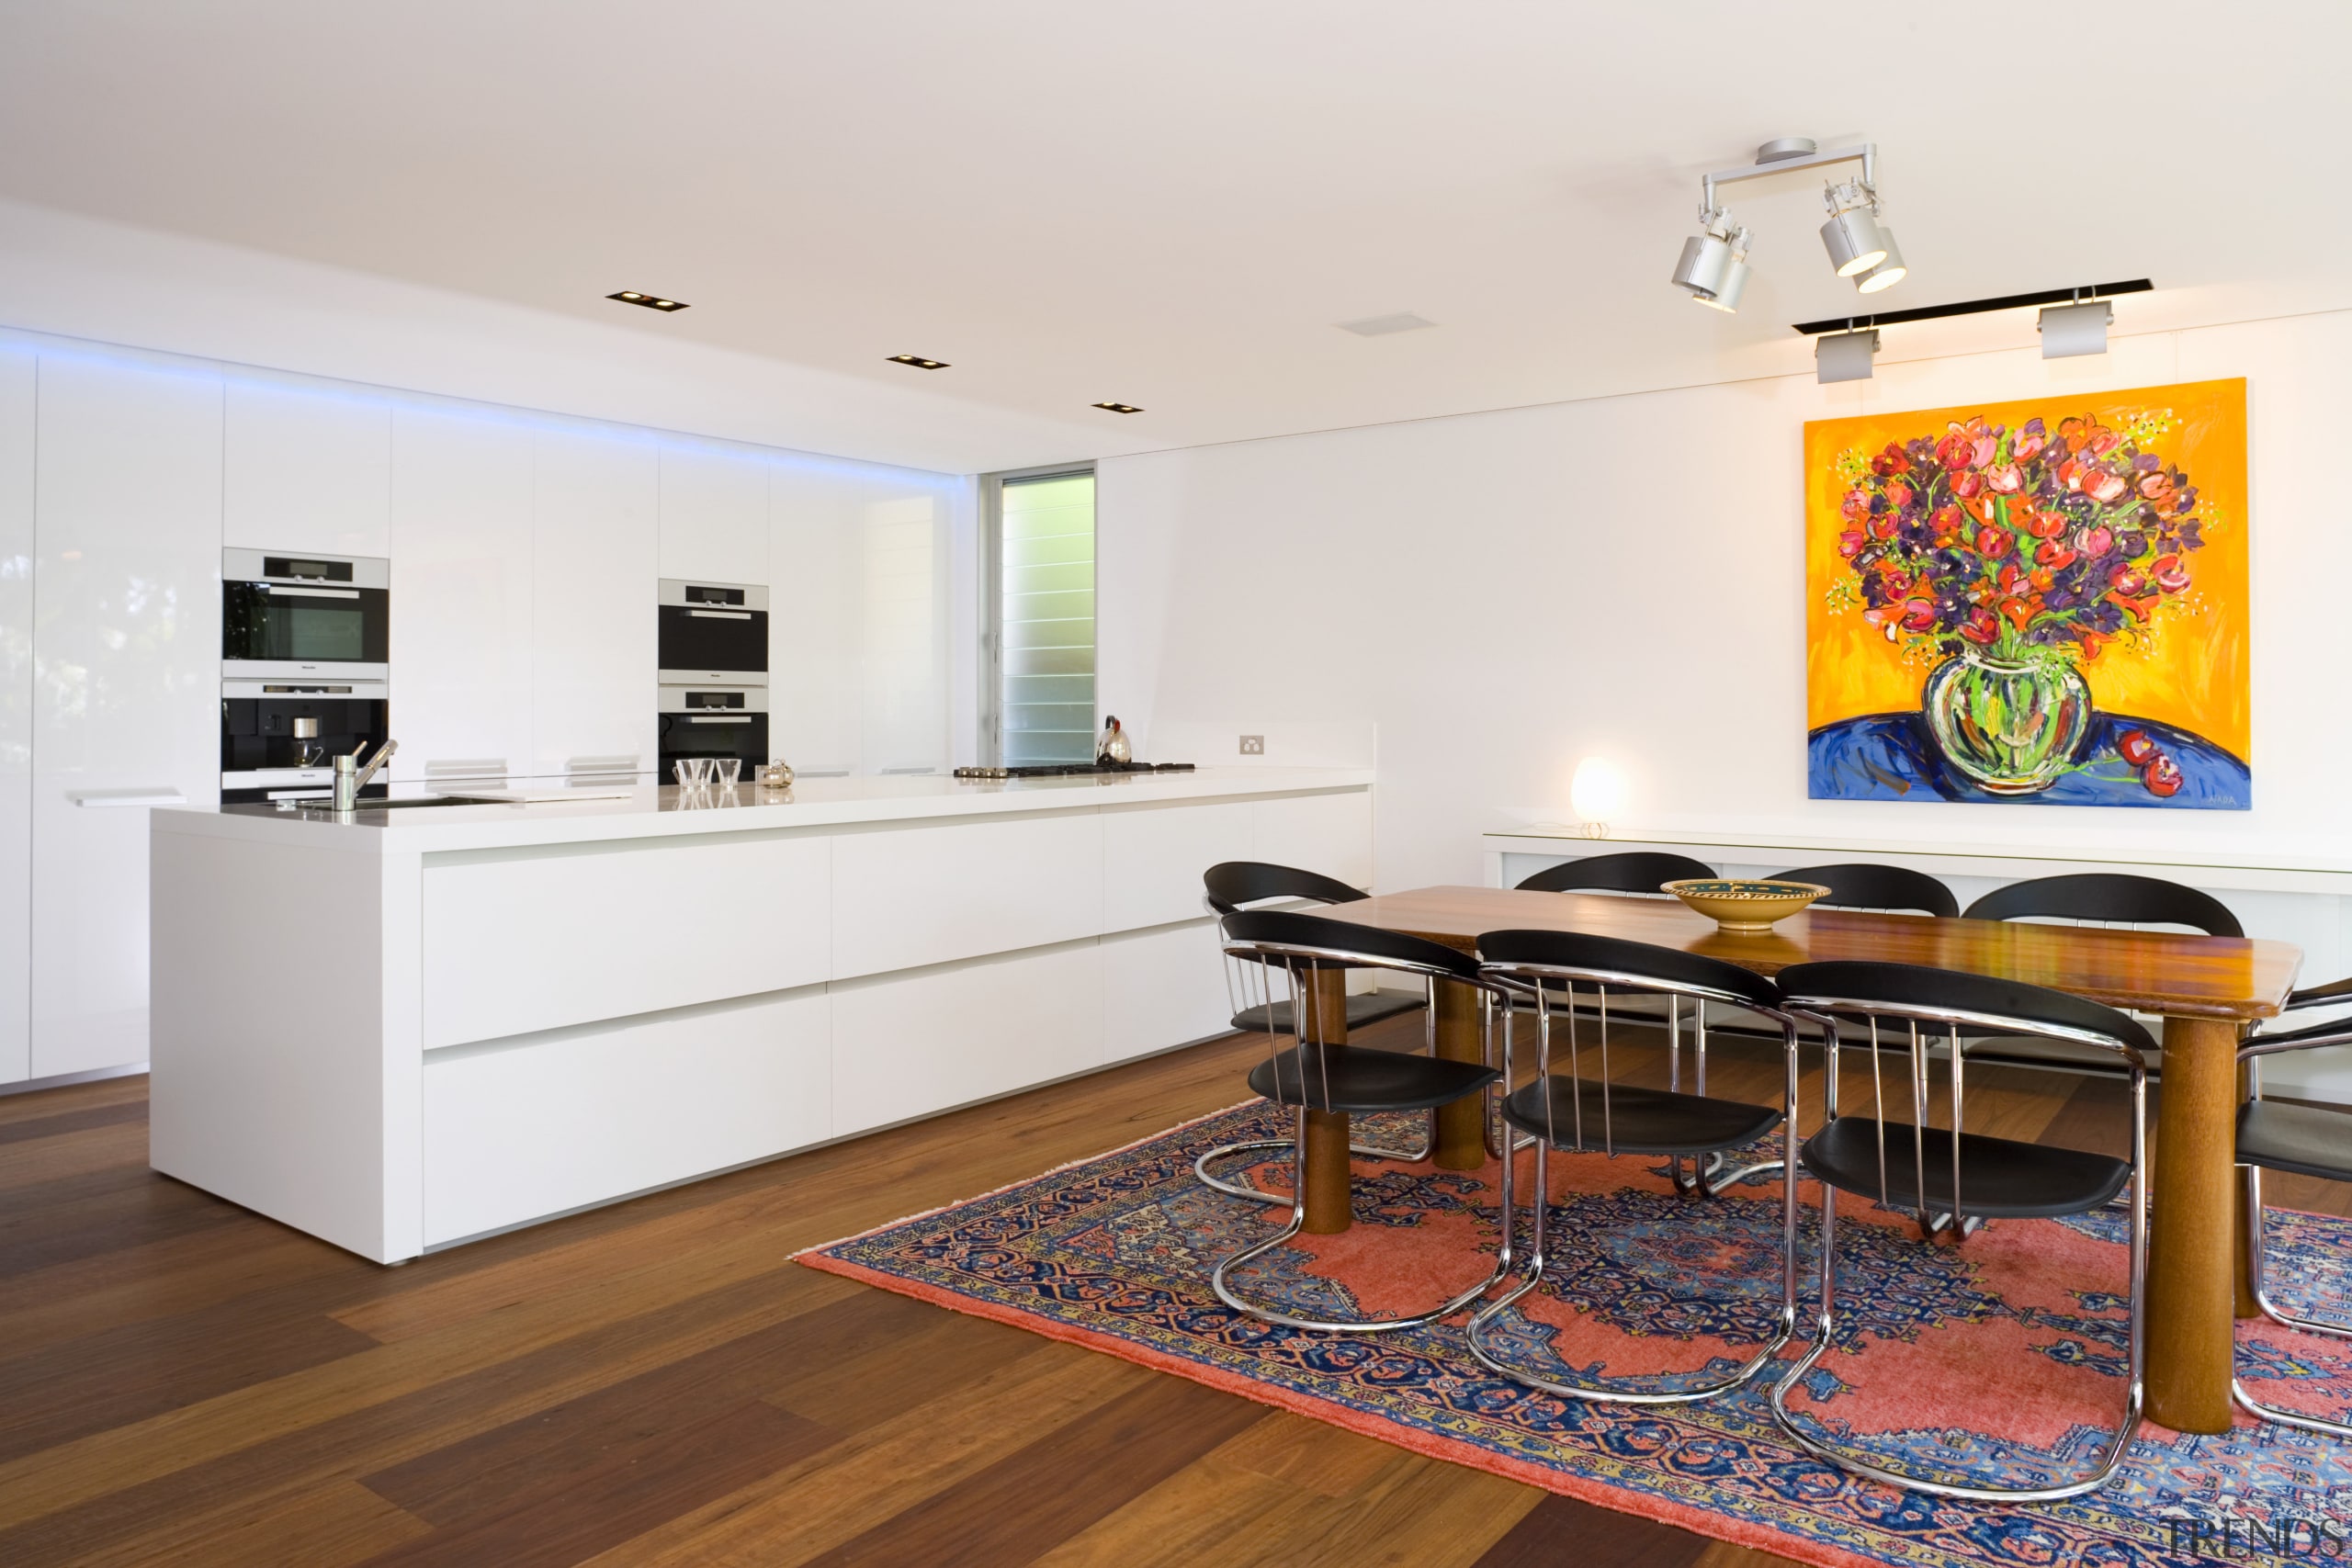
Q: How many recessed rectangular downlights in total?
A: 3